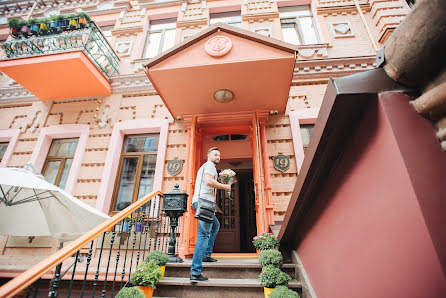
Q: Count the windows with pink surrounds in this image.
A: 4